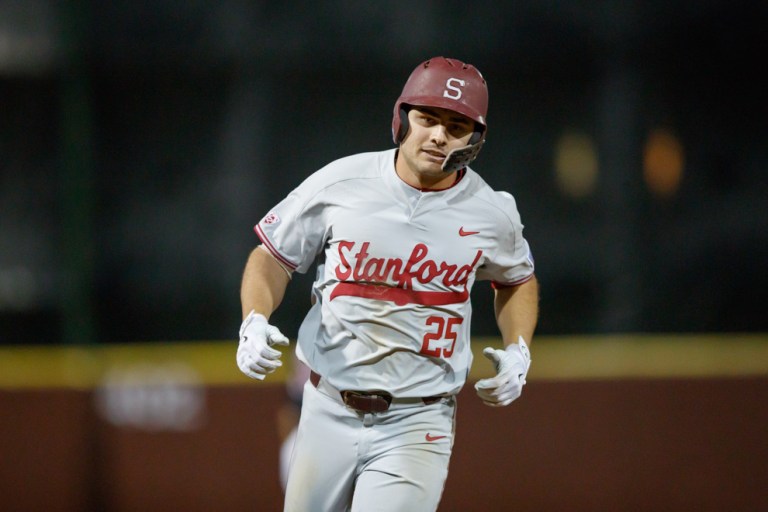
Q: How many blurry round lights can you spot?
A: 2